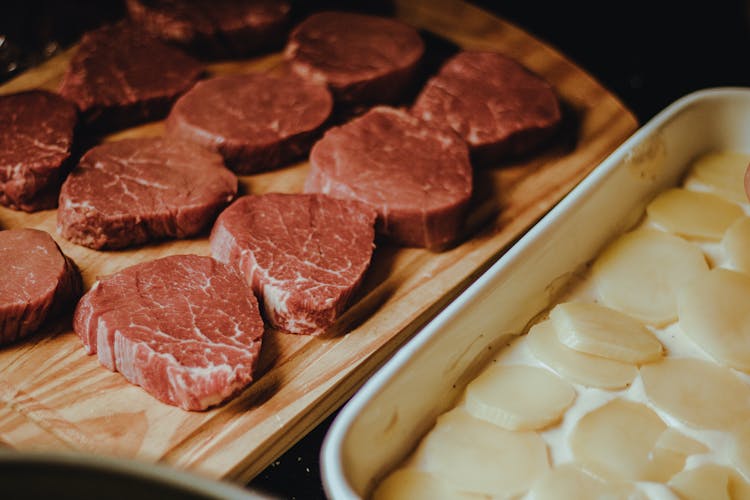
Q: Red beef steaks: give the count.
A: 11